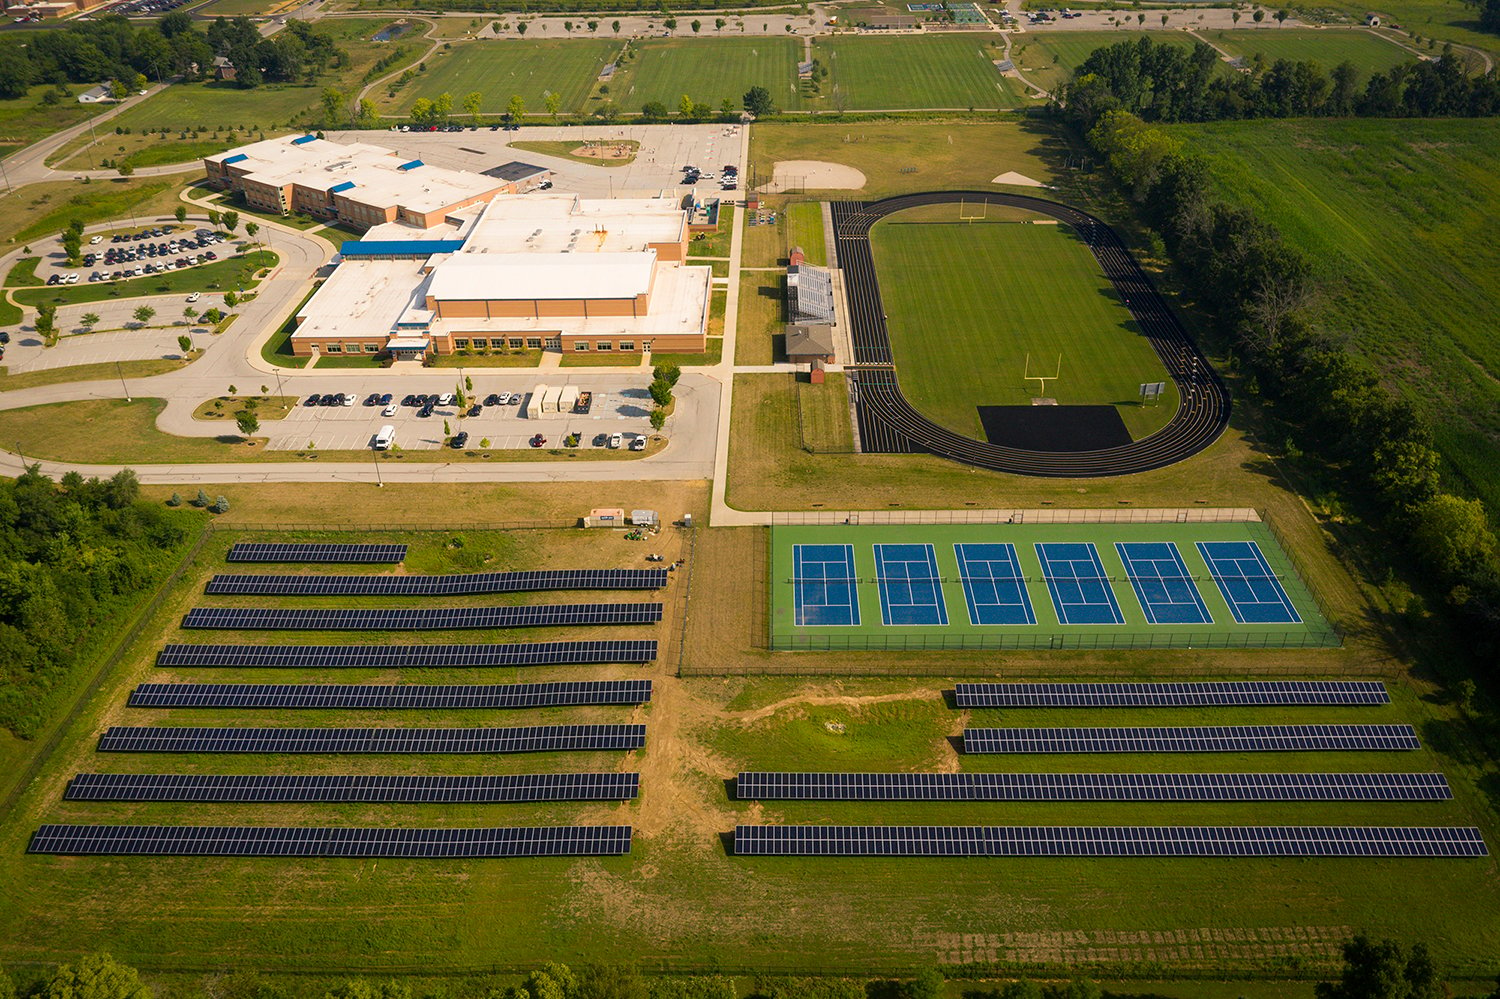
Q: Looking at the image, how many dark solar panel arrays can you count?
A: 12